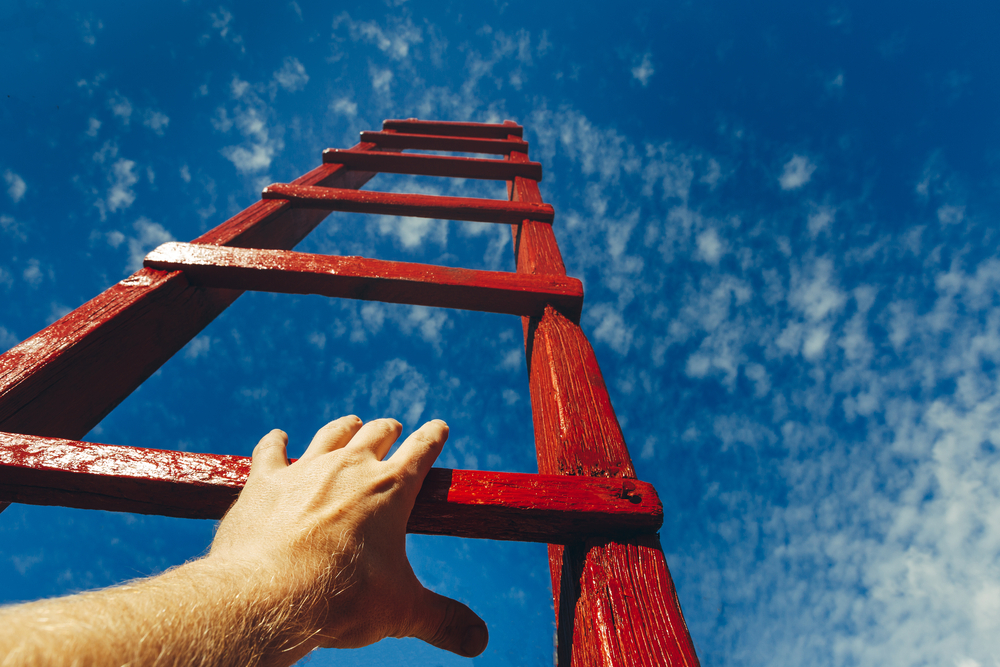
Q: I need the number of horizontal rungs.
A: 6